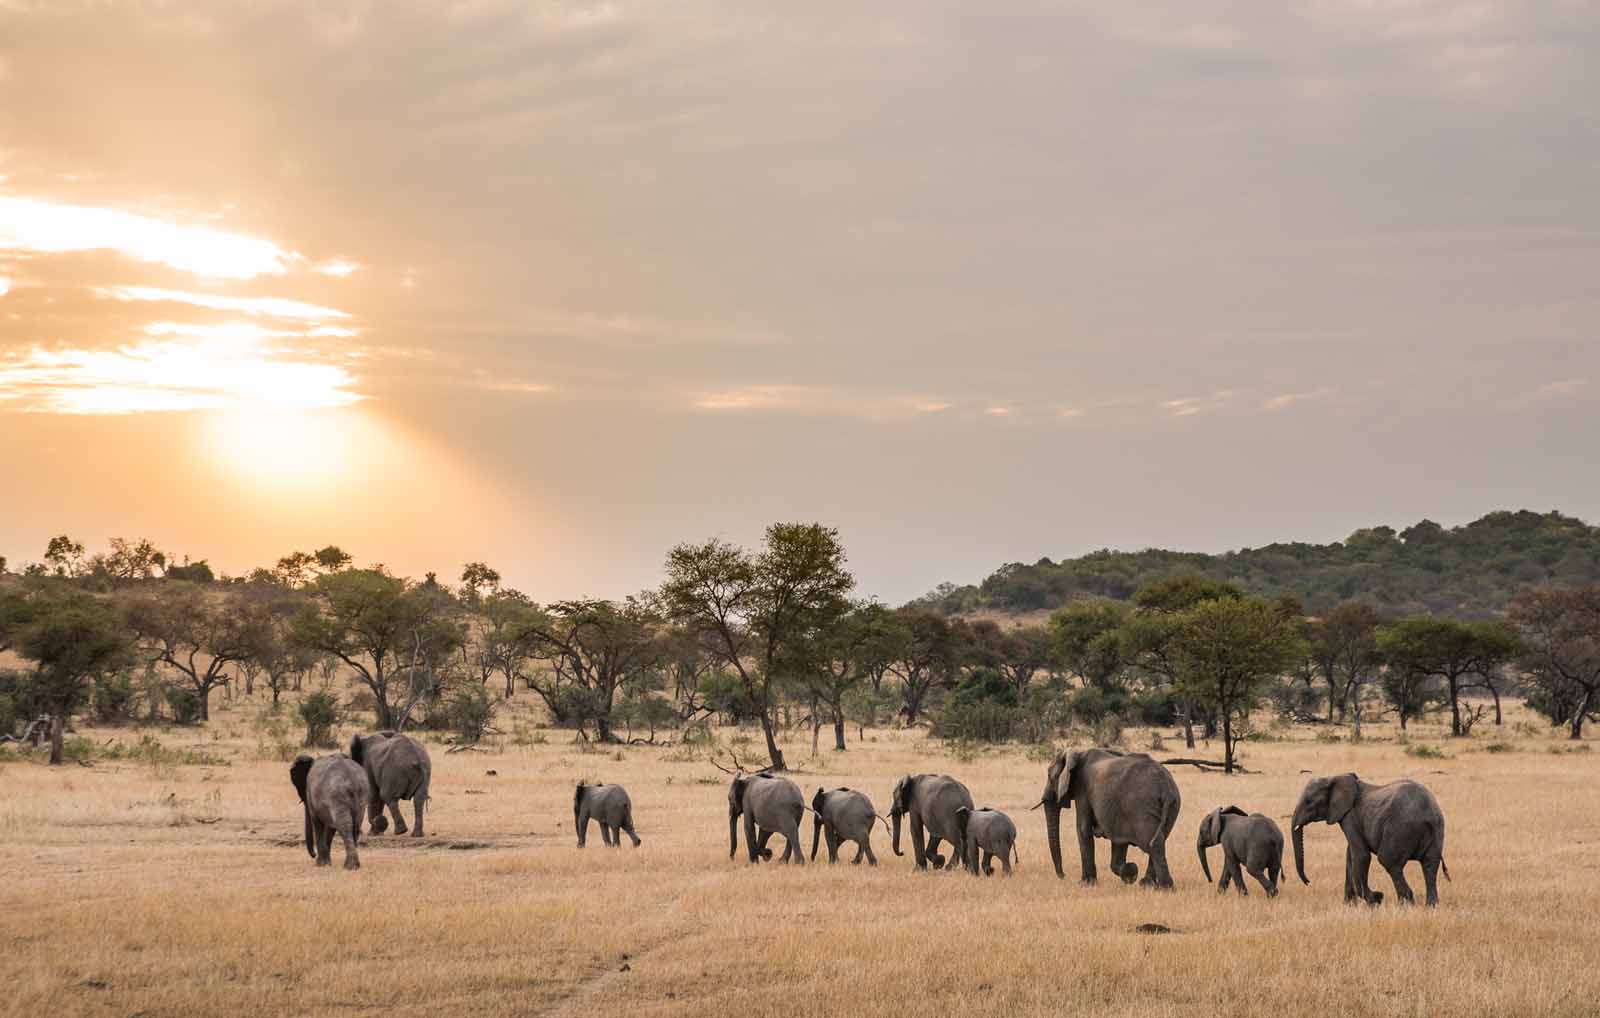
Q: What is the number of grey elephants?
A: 10